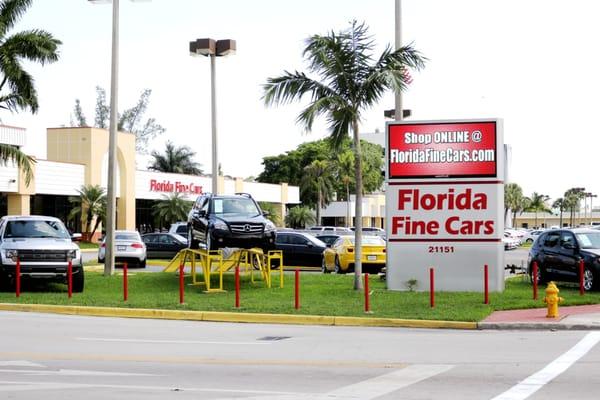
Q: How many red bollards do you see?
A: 11